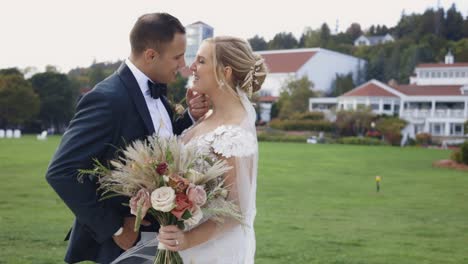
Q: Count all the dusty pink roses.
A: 2